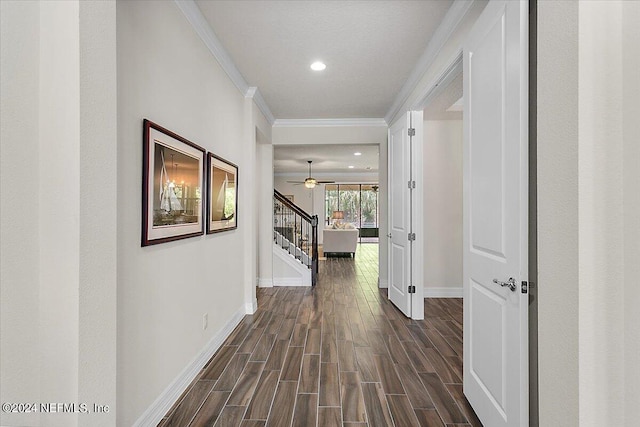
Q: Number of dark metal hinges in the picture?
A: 4